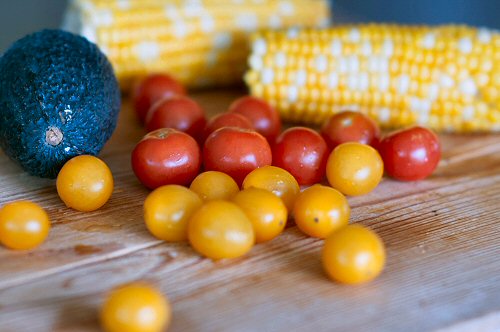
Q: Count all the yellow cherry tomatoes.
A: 11